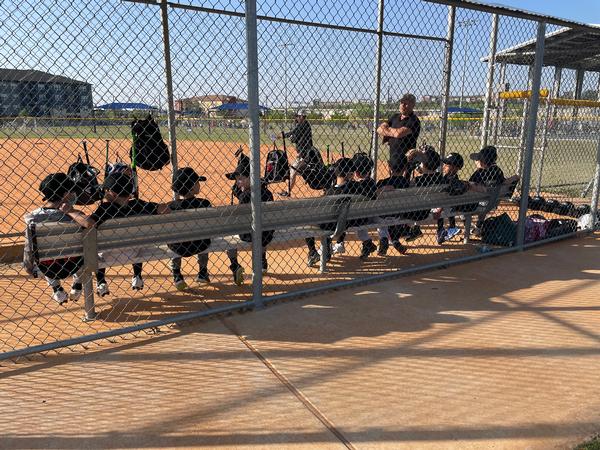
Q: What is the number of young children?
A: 10